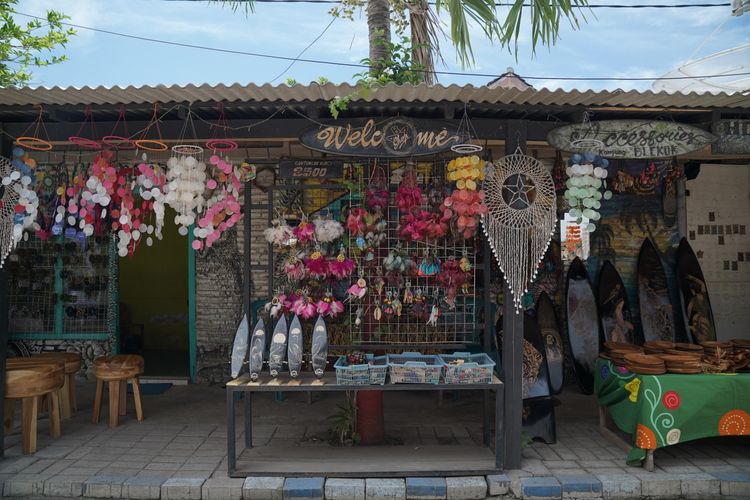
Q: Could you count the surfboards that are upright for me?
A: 11